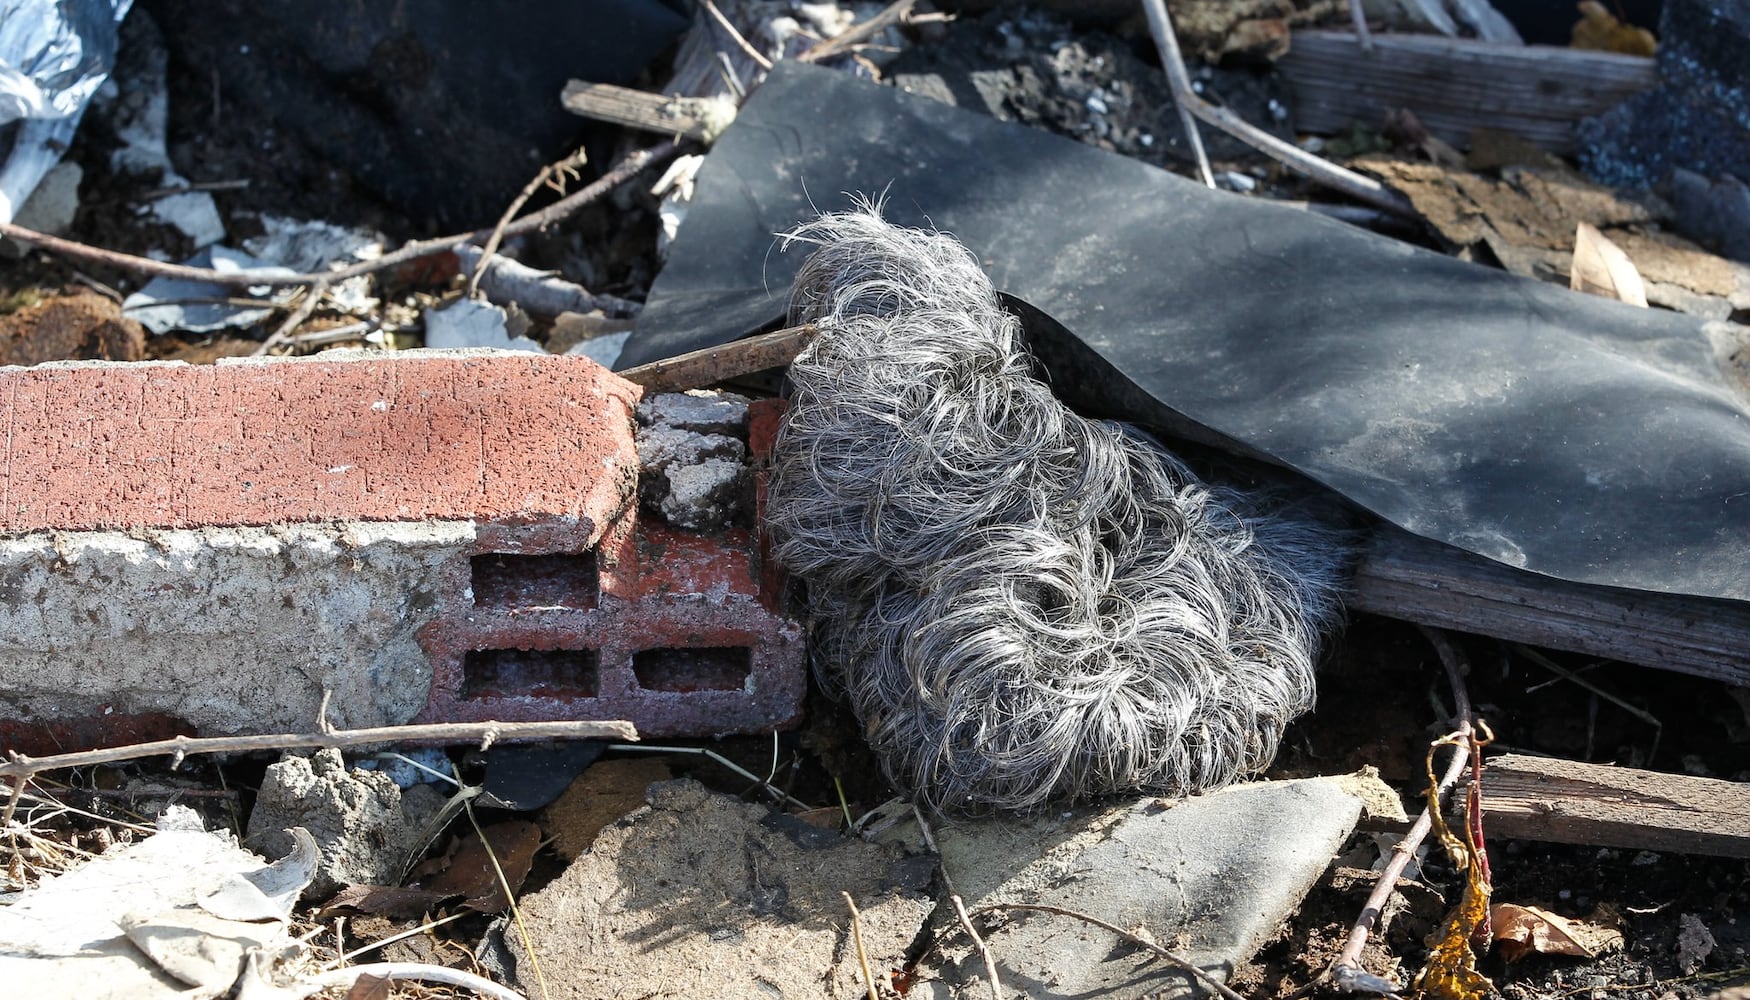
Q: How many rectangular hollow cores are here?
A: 3